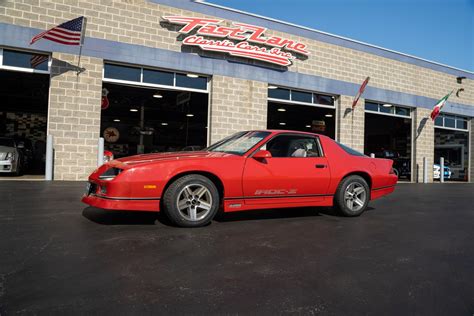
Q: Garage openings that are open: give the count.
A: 5